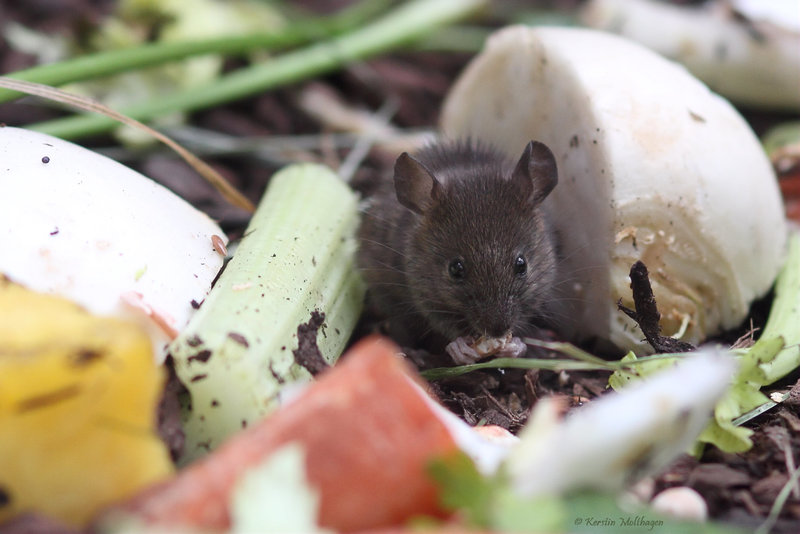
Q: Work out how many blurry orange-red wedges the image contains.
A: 1